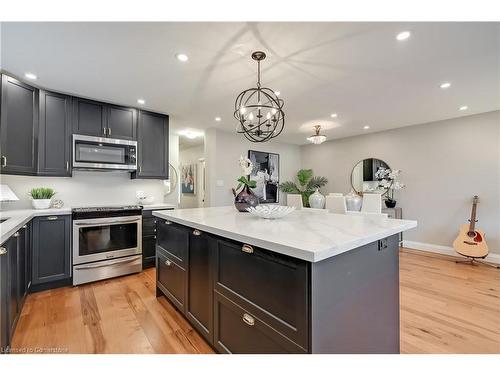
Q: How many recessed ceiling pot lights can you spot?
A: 10